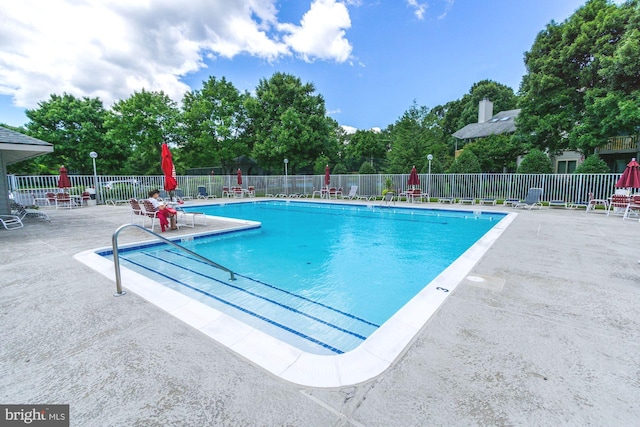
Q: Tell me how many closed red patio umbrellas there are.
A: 6